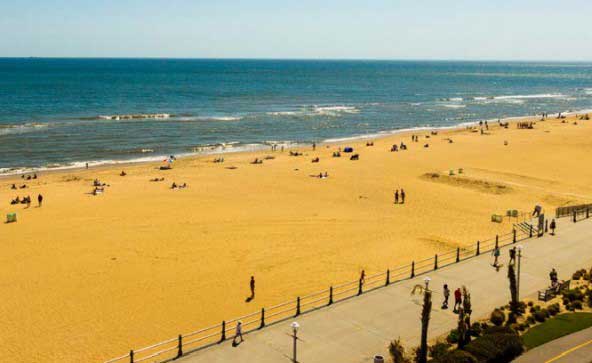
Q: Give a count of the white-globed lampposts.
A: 3